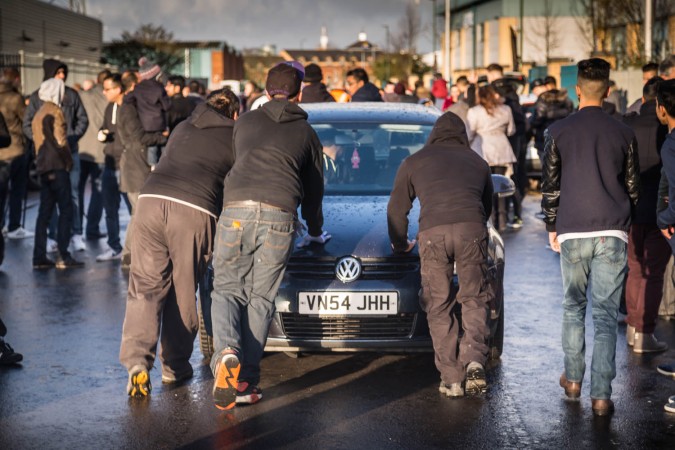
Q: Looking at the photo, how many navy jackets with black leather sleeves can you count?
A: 1